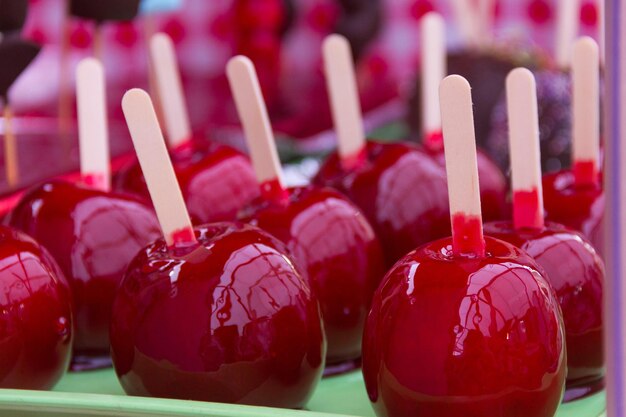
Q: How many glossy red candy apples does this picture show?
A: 10